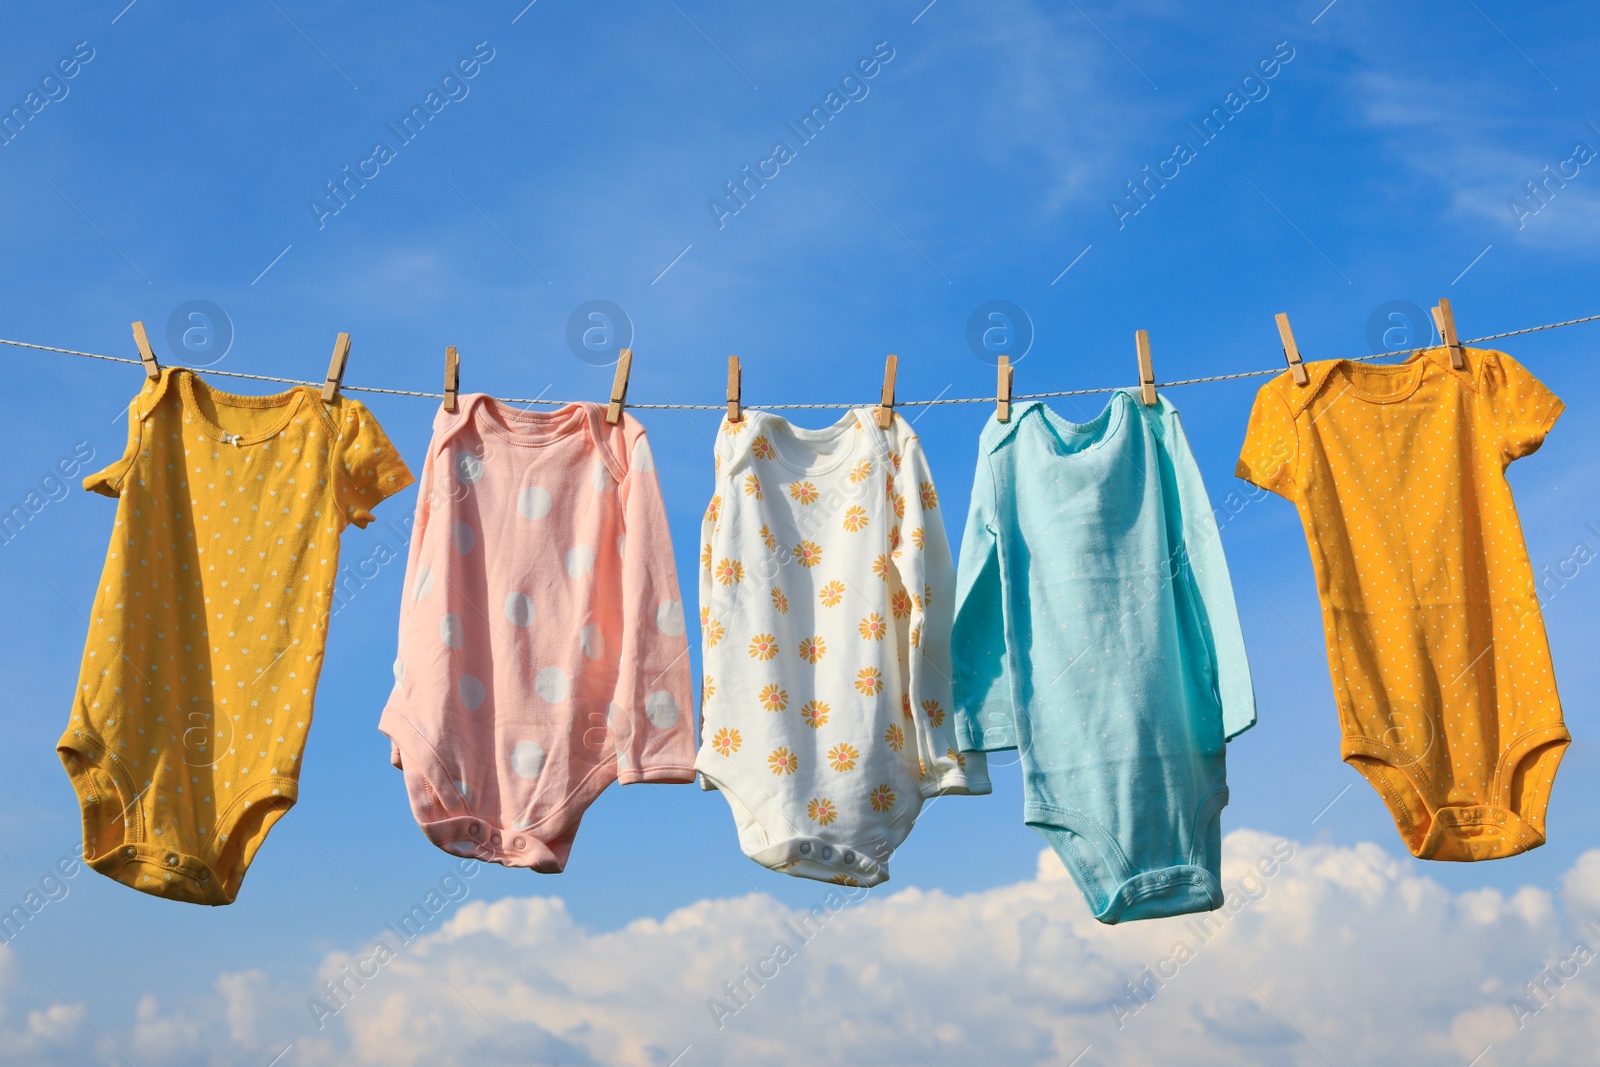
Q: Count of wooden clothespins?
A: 10